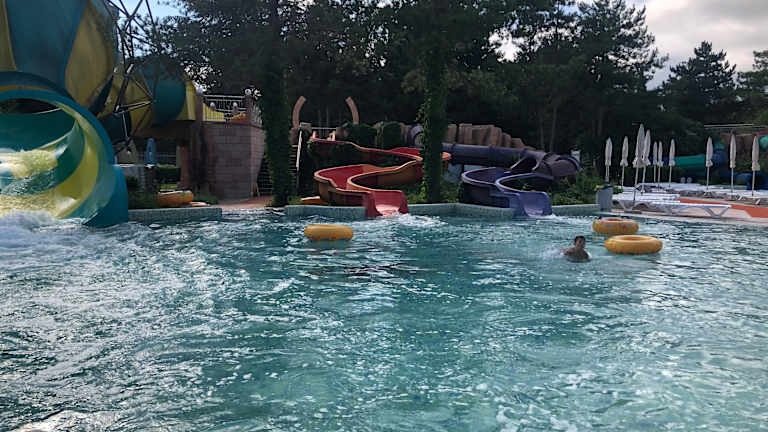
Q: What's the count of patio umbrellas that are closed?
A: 10